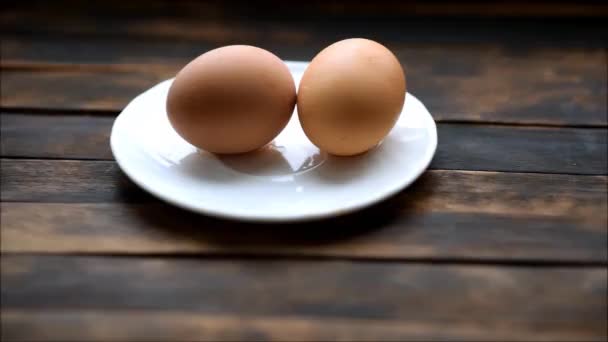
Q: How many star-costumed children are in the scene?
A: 0